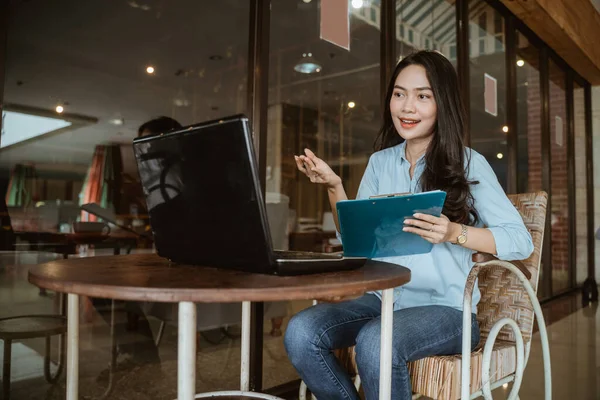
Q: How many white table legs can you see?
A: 4